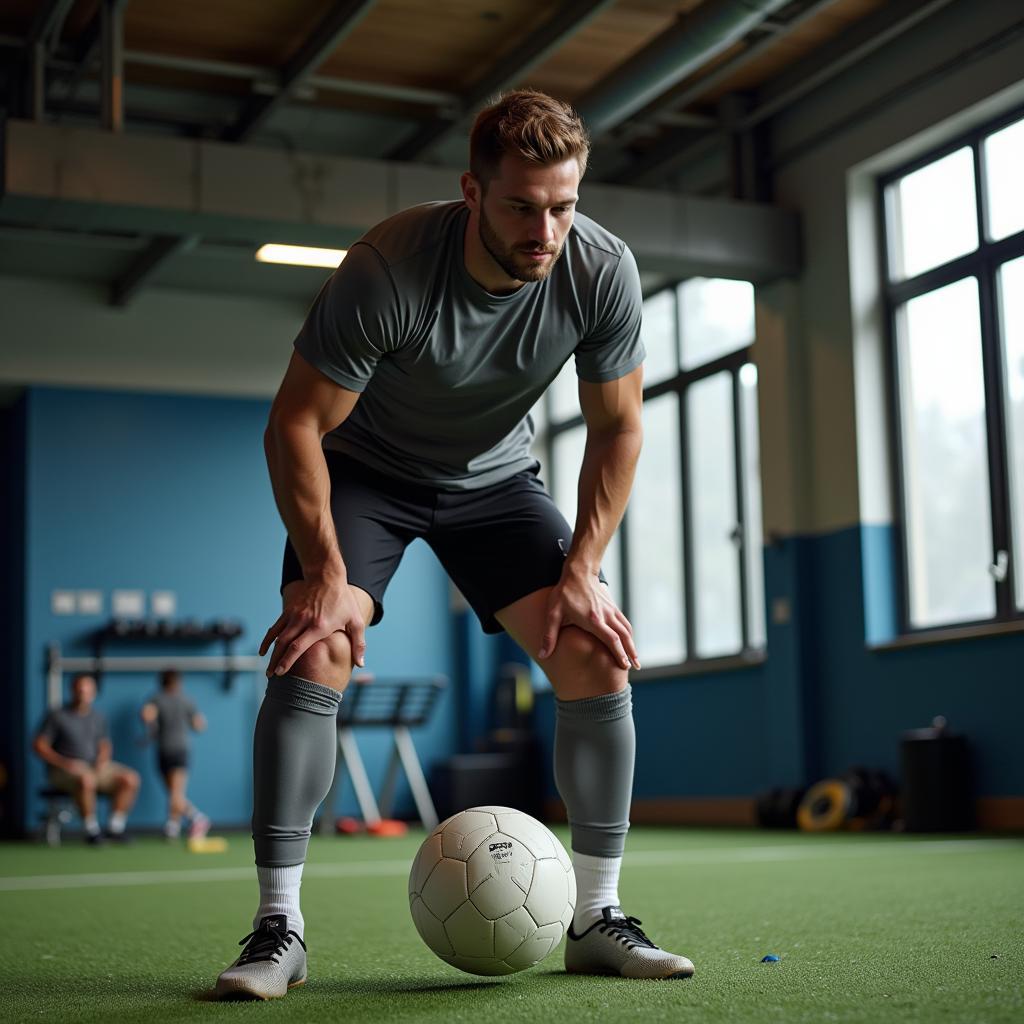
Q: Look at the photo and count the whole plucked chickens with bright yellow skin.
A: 0